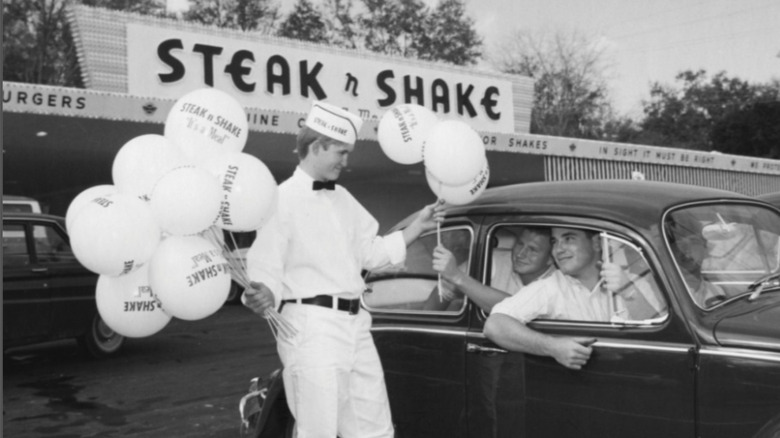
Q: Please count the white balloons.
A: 11